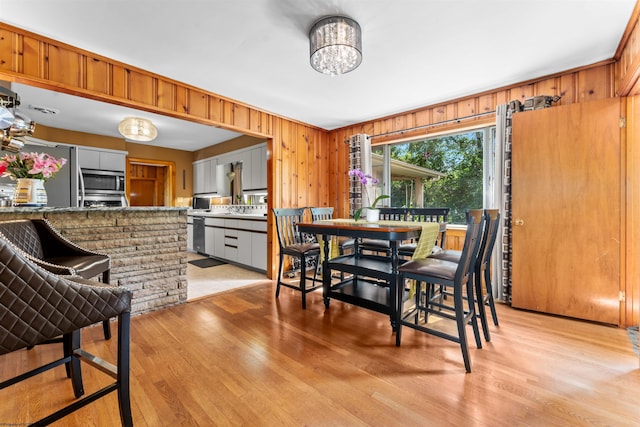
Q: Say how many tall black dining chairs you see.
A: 6